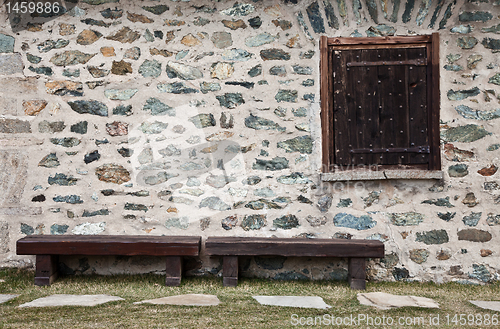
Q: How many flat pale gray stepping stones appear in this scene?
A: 6